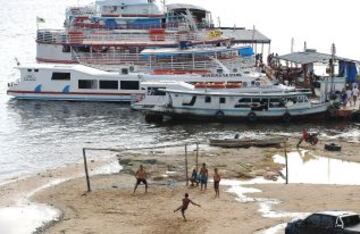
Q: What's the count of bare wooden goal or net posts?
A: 4